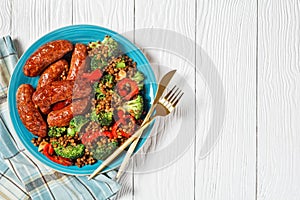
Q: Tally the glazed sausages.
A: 6